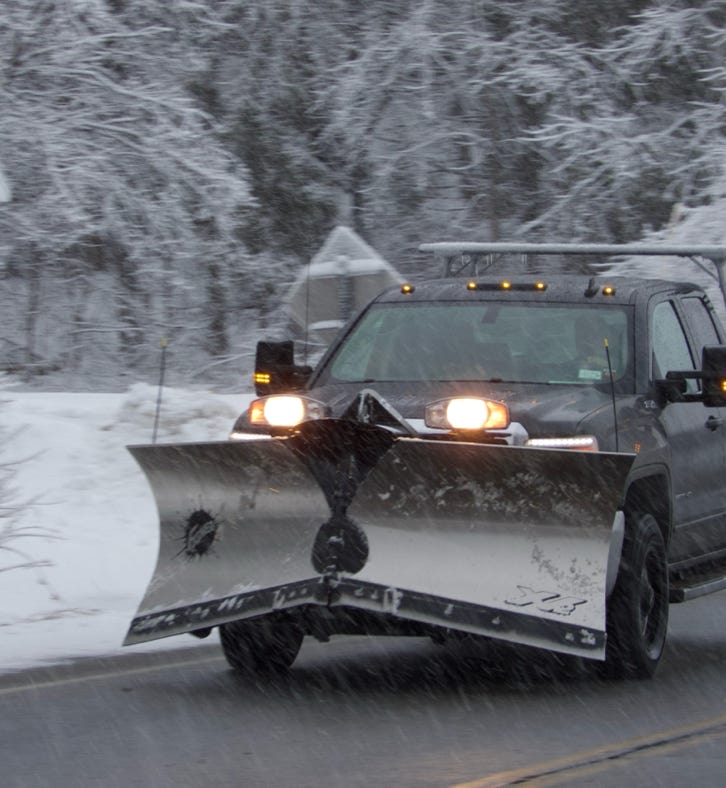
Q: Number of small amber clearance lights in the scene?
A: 5